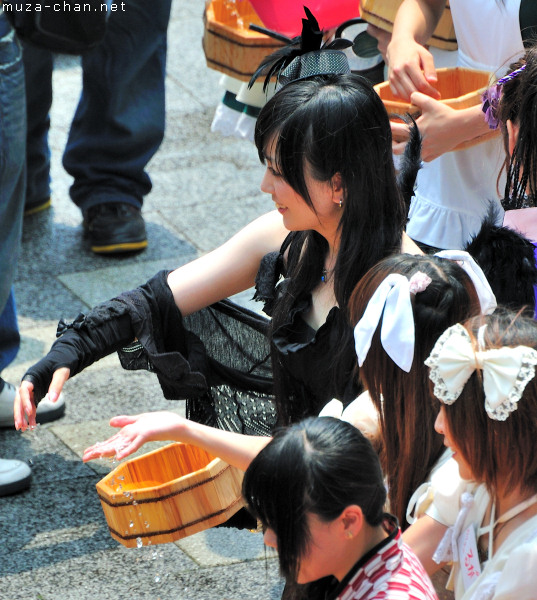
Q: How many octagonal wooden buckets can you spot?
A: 4